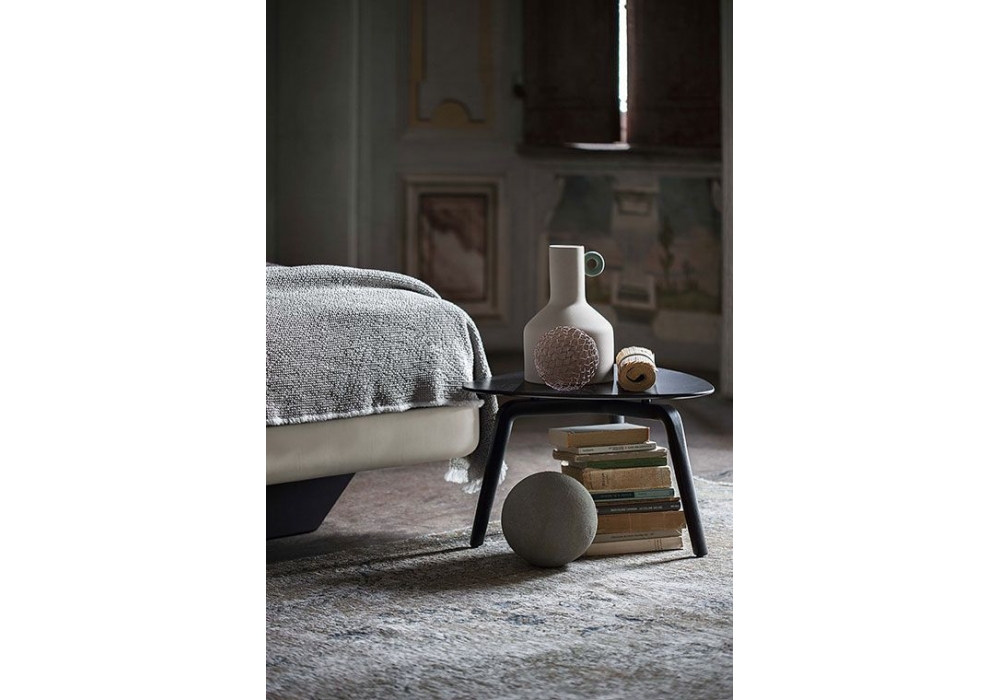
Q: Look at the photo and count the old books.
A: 11